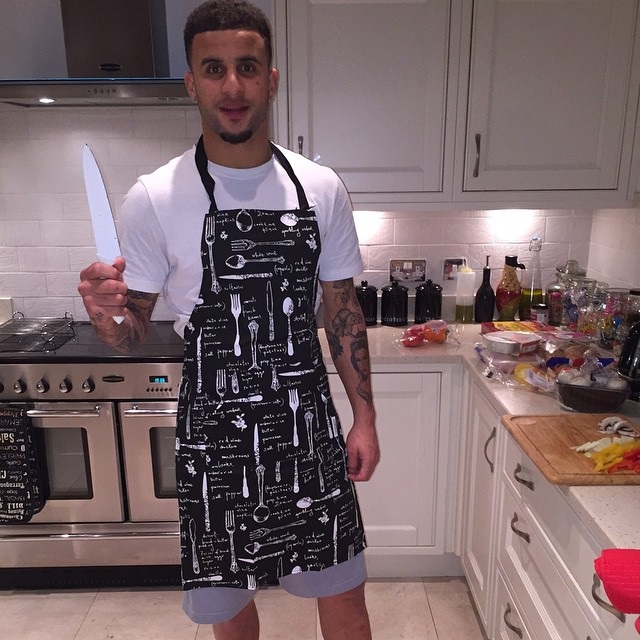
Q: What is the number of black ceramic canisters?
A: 3